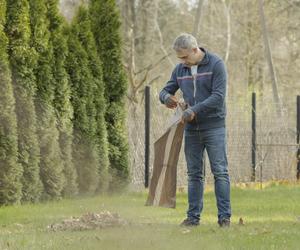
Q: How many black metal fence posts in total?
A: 3